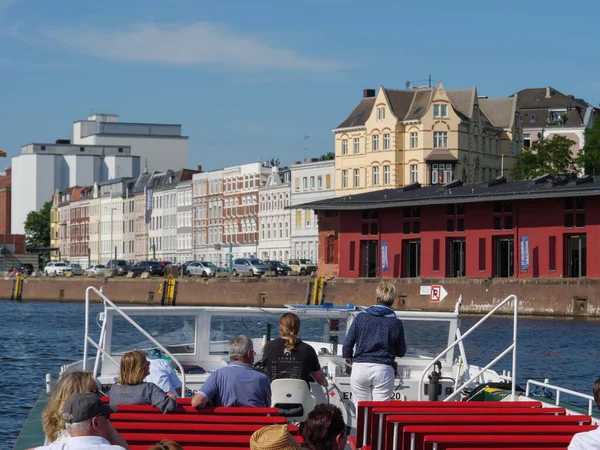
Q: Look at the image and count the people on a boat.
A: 11